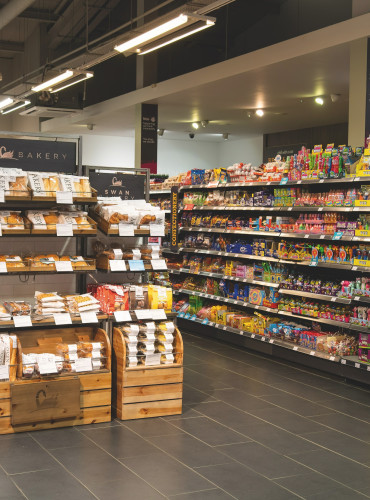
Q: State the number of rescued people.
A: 0